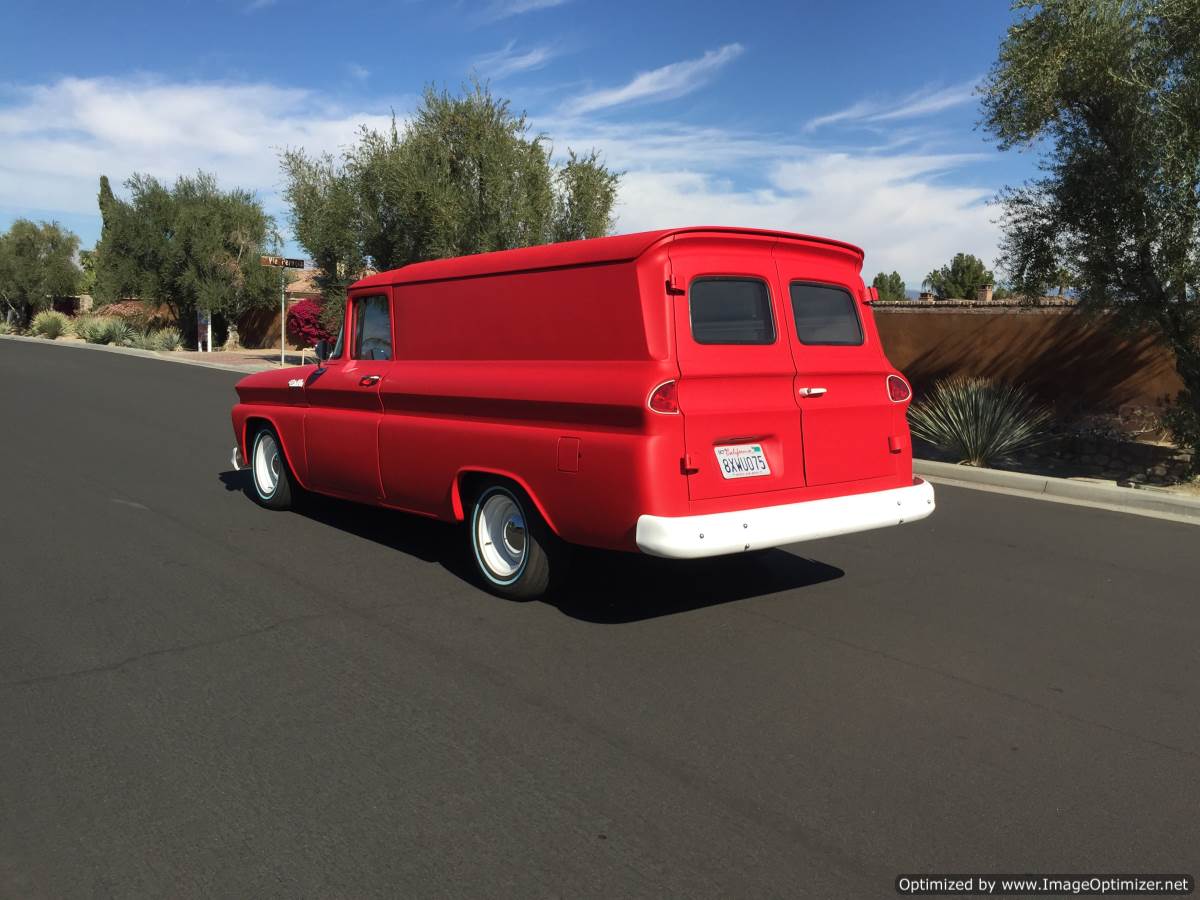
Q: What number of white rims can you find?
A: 2